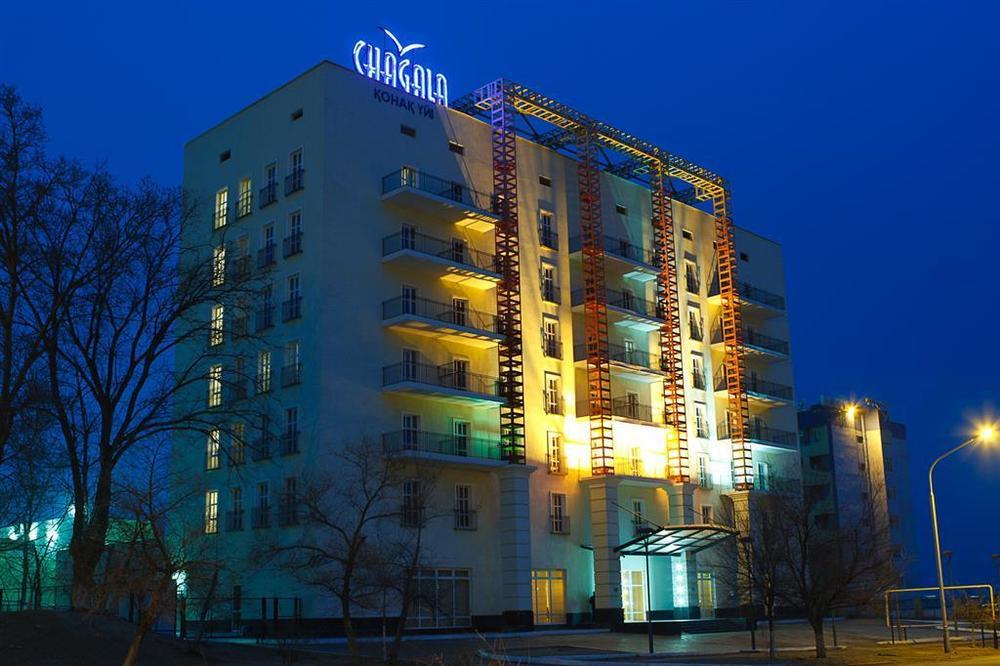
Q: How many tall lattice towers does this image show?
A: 4